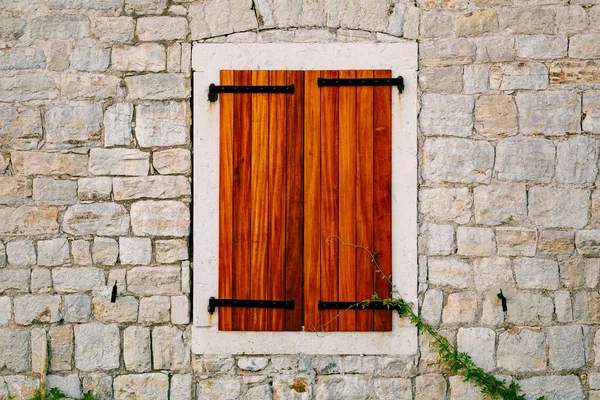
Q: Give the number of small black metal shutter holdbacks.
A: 2